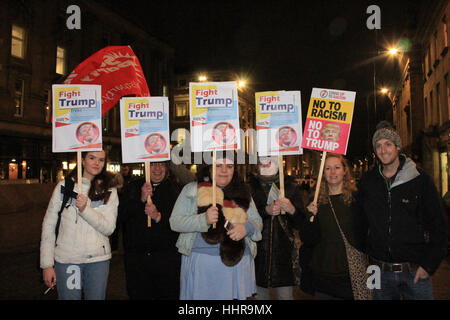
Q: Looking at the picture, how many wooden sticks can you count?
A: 5